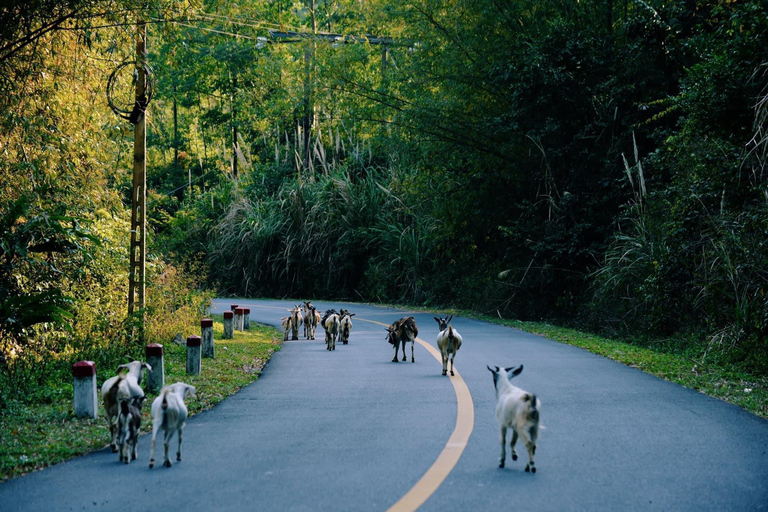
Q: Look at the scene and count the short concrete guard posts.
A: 8